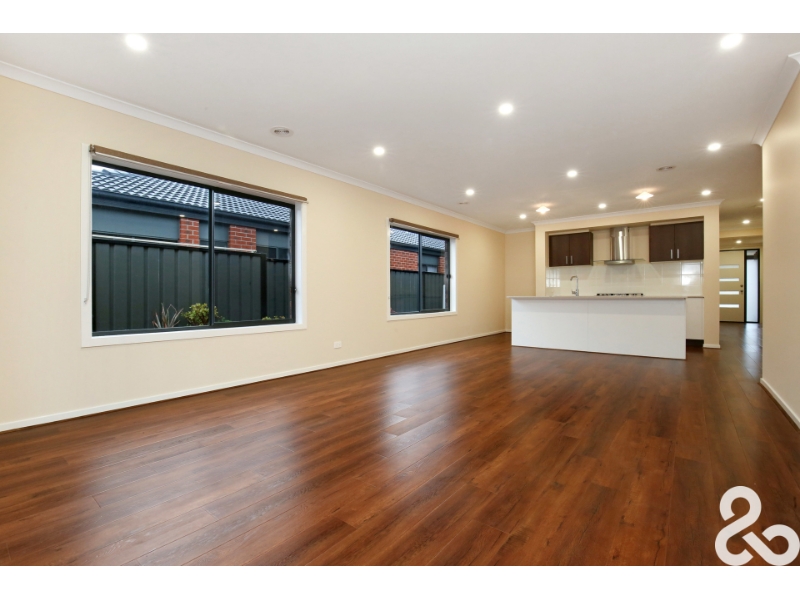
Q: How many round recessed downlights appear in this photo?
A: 13